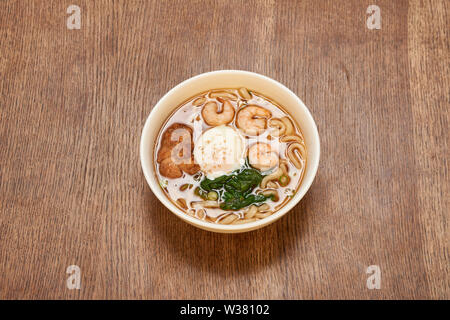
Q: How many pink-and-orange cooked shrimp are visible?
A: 3